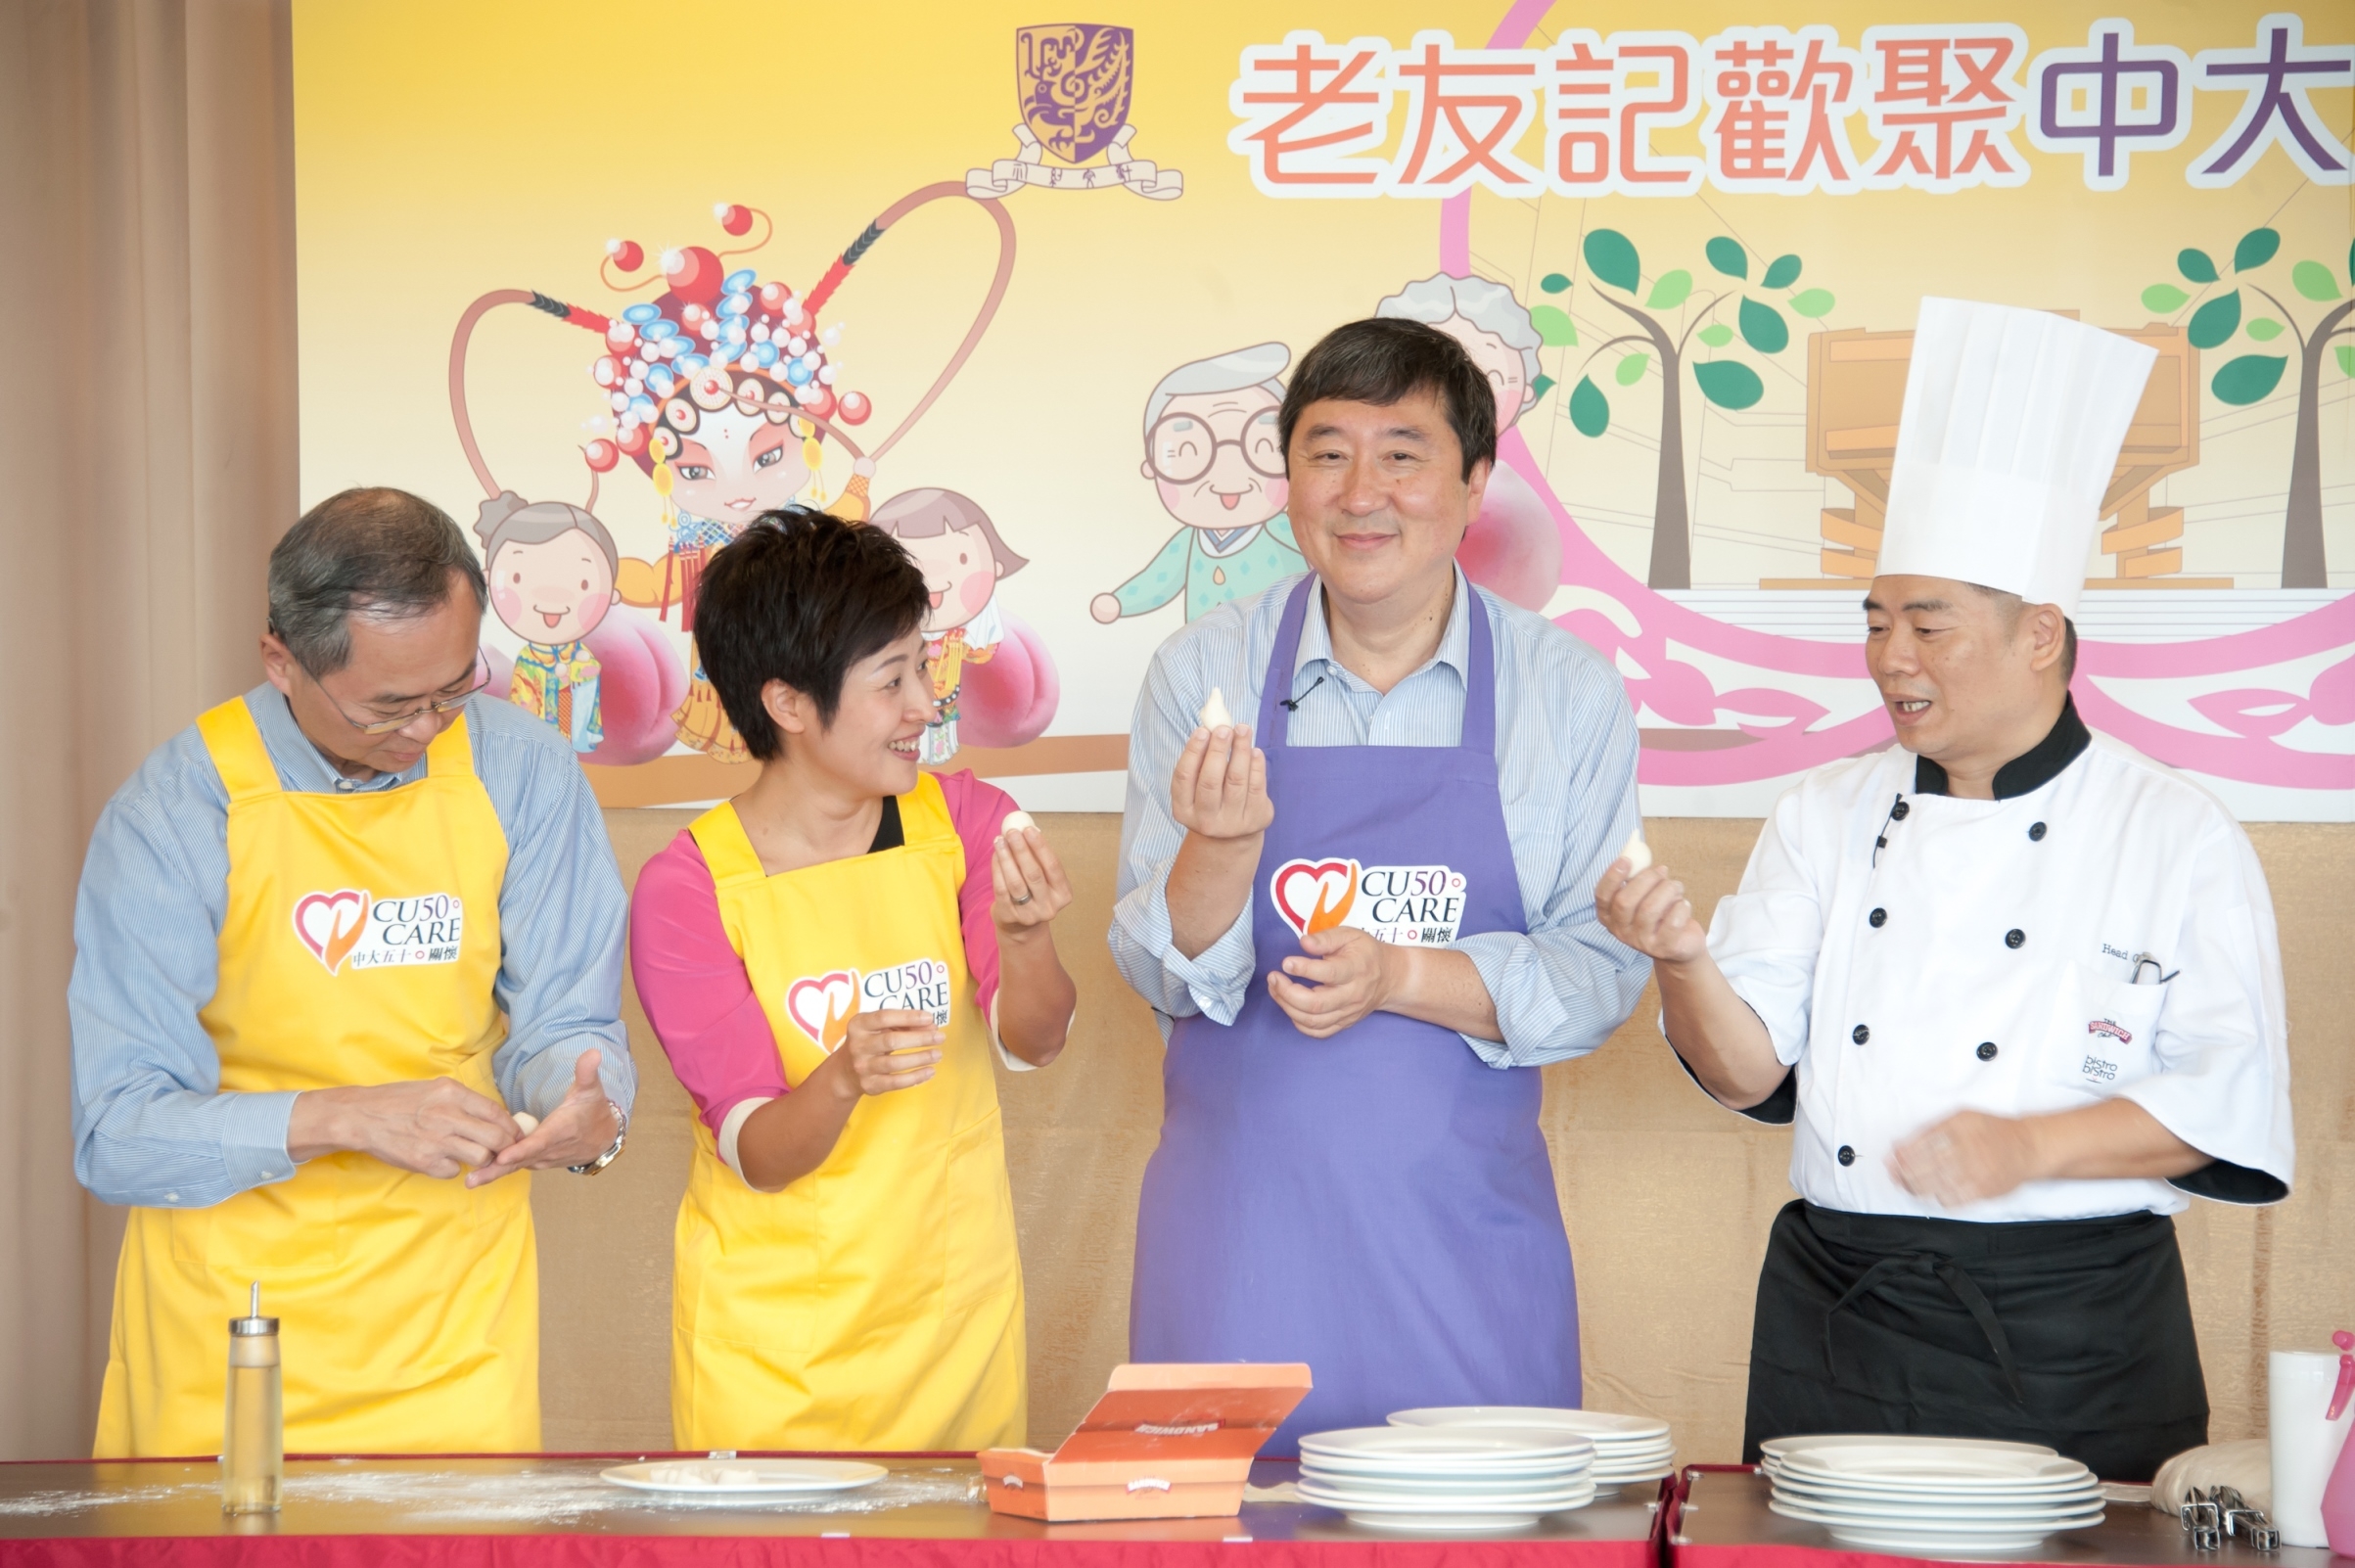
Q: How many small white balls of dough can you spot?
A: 4